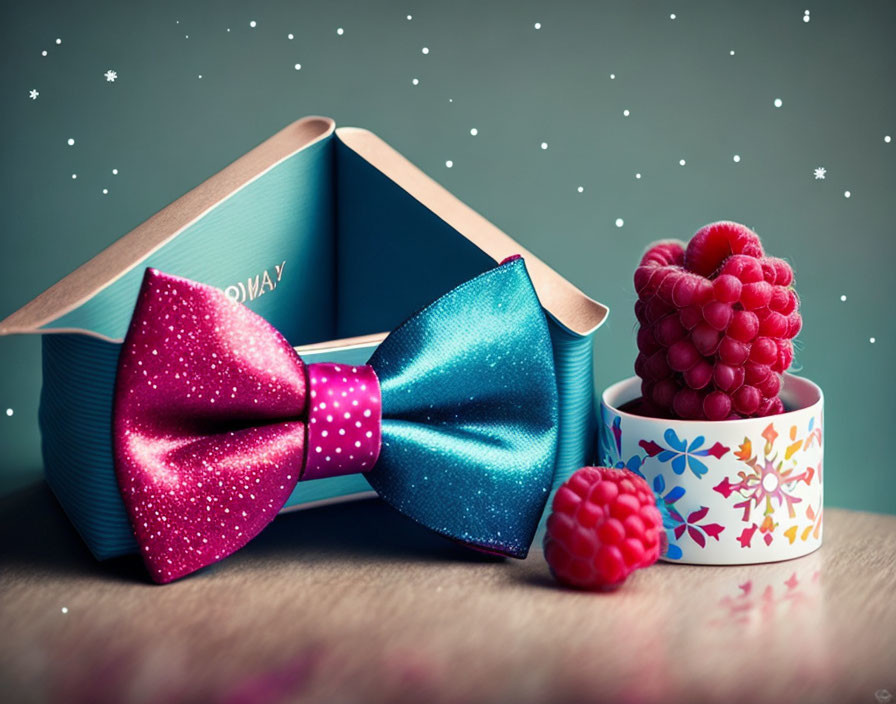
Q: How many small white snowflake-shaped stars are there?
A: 3